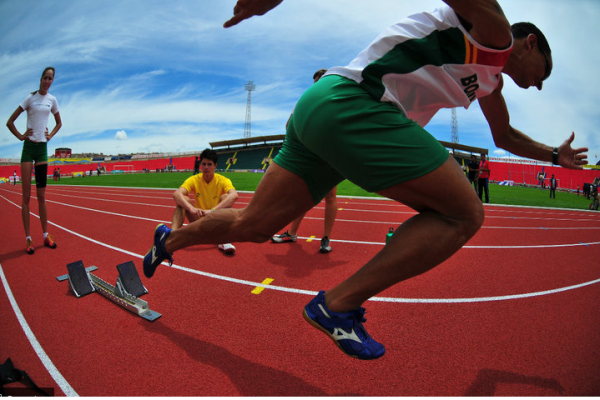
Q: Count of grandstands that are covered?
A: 1